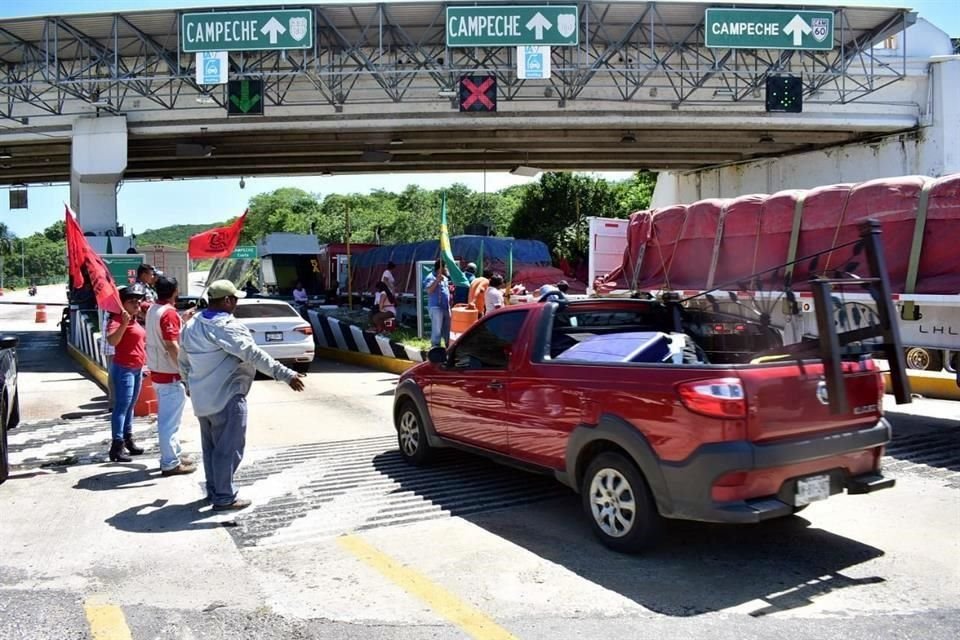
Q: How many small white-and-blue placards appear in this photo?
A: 2